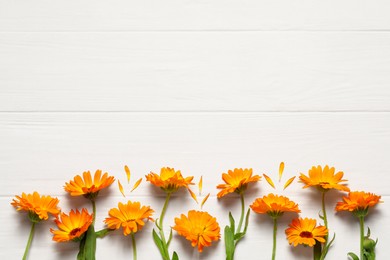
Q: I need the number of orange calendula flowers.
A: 11